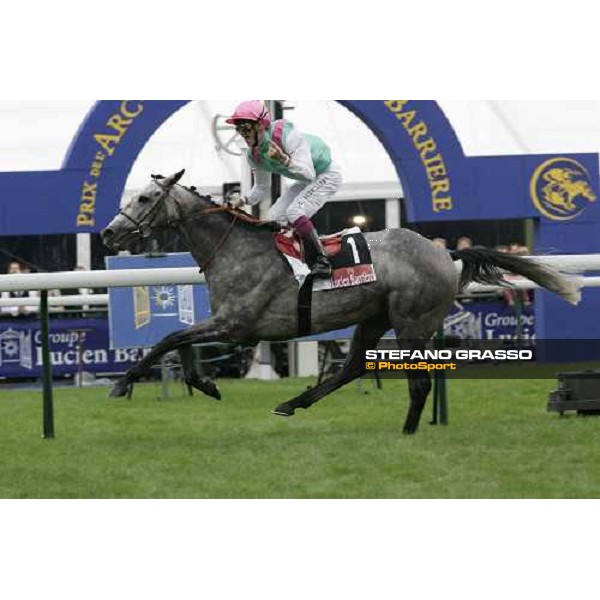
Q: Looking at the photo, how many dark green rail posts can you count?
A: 2